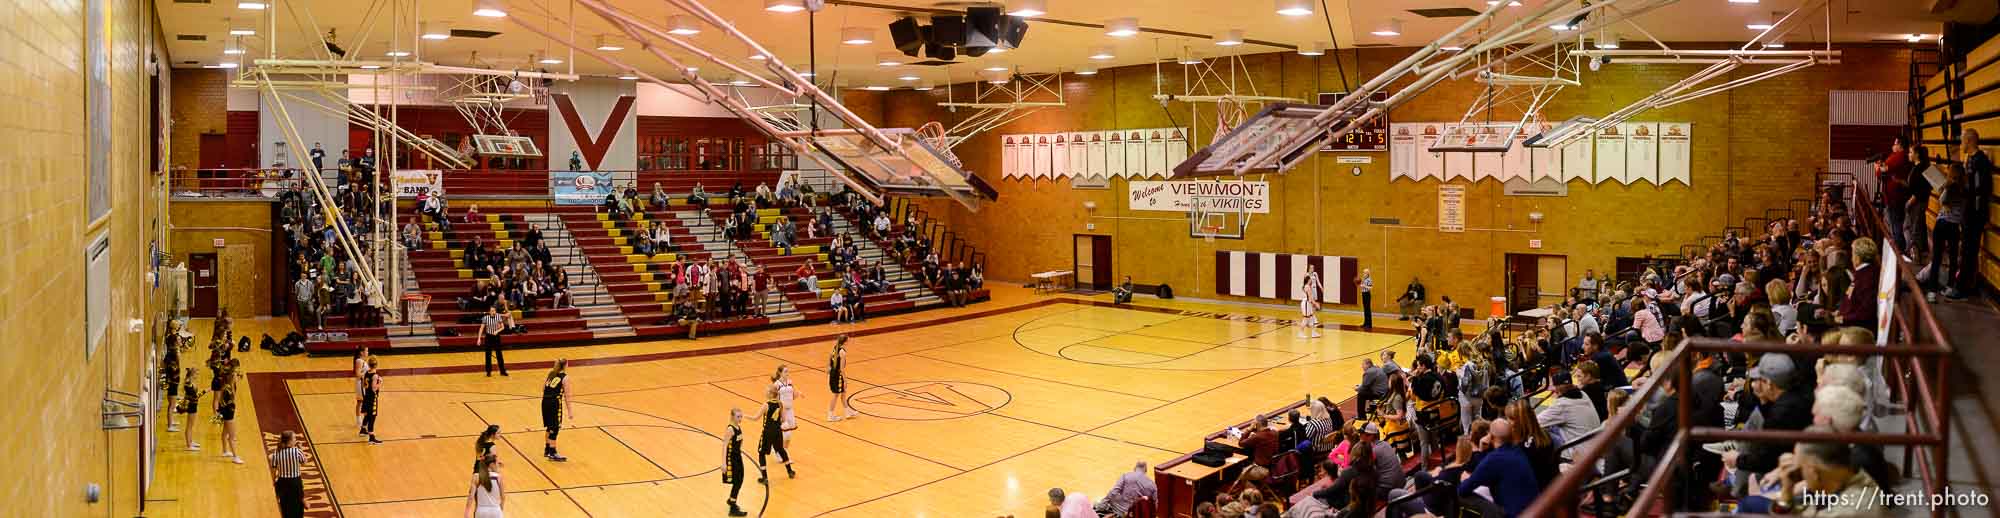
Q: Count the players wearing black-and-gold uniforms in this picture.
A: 6